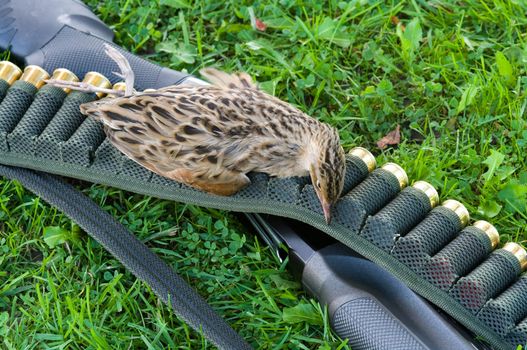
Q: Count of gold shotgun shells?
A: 11